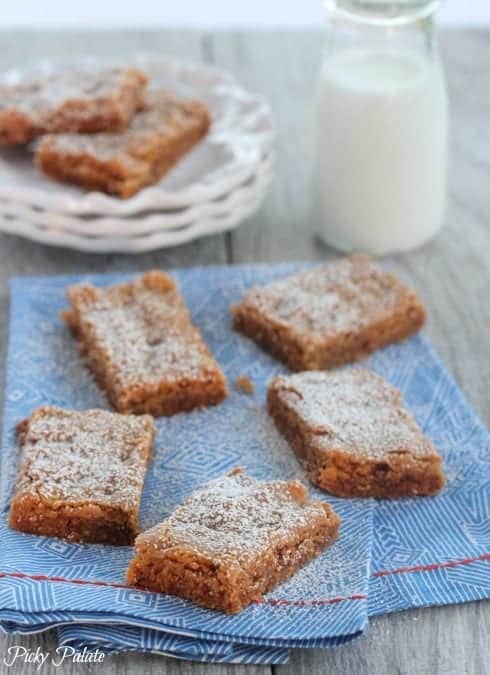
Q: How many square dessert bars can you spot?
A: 7